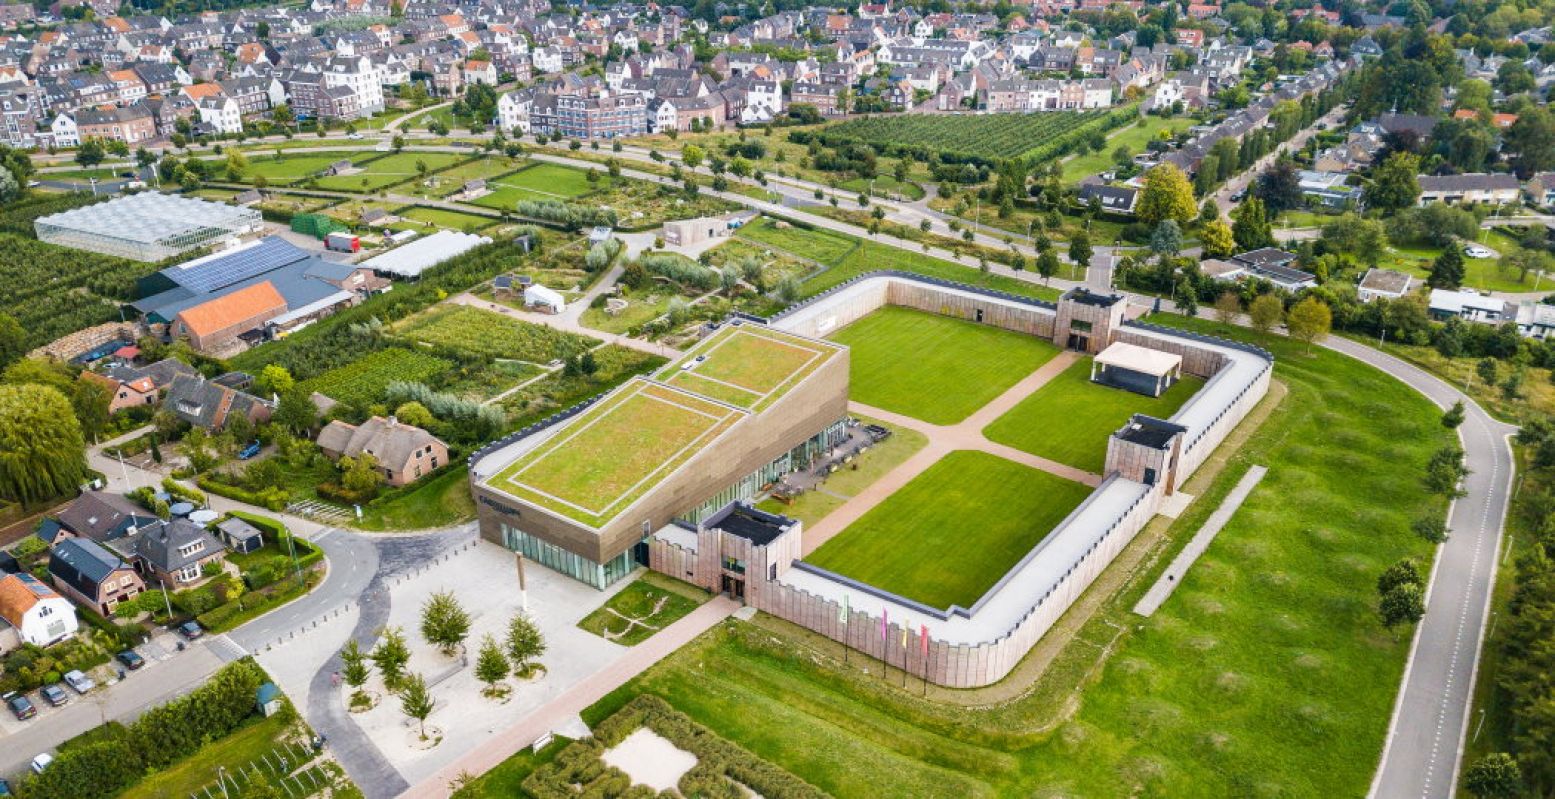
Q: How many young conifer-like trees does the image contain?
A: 6